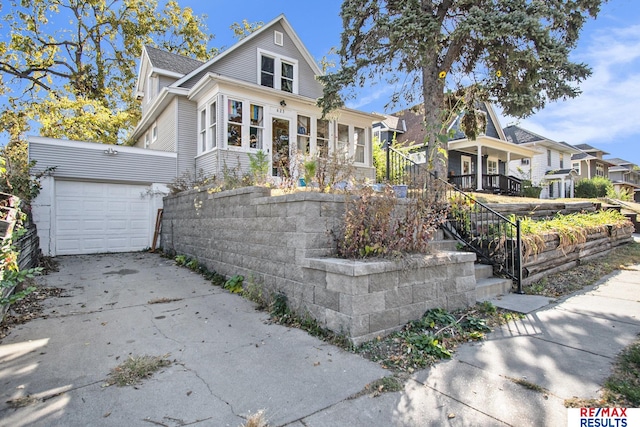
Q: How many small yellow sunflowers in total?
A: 2